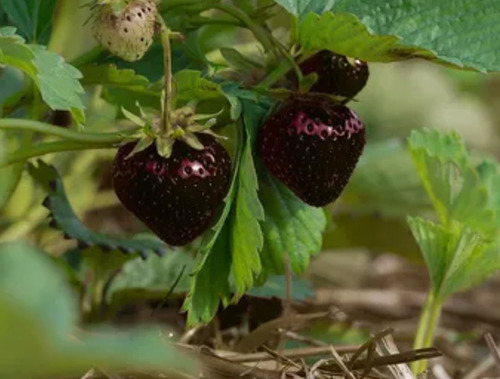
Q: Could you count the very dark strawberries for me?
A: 3